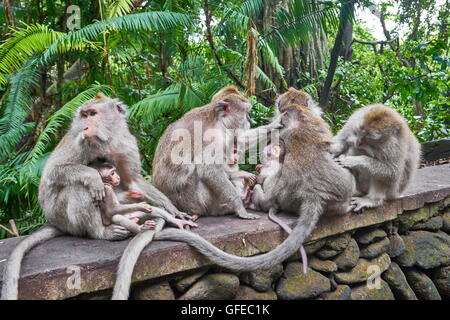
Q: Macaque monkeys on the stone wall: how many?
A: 7